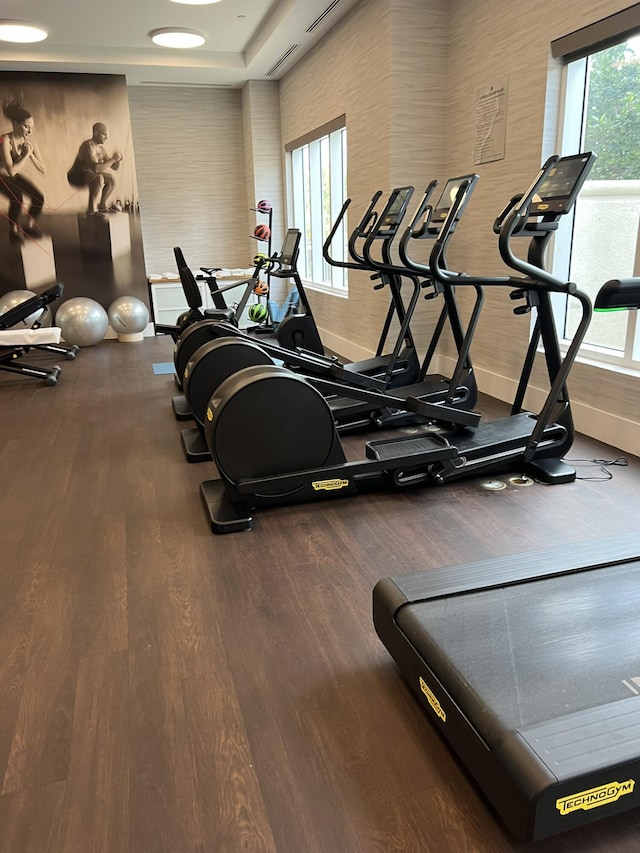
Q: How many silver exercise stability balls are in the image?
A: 3